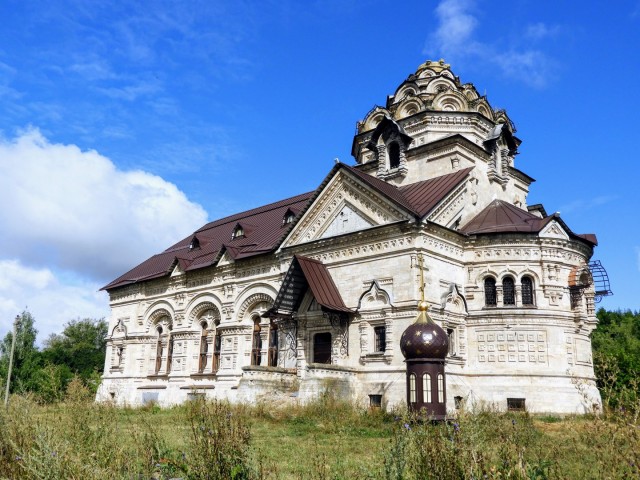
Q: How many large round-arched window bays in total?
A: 3